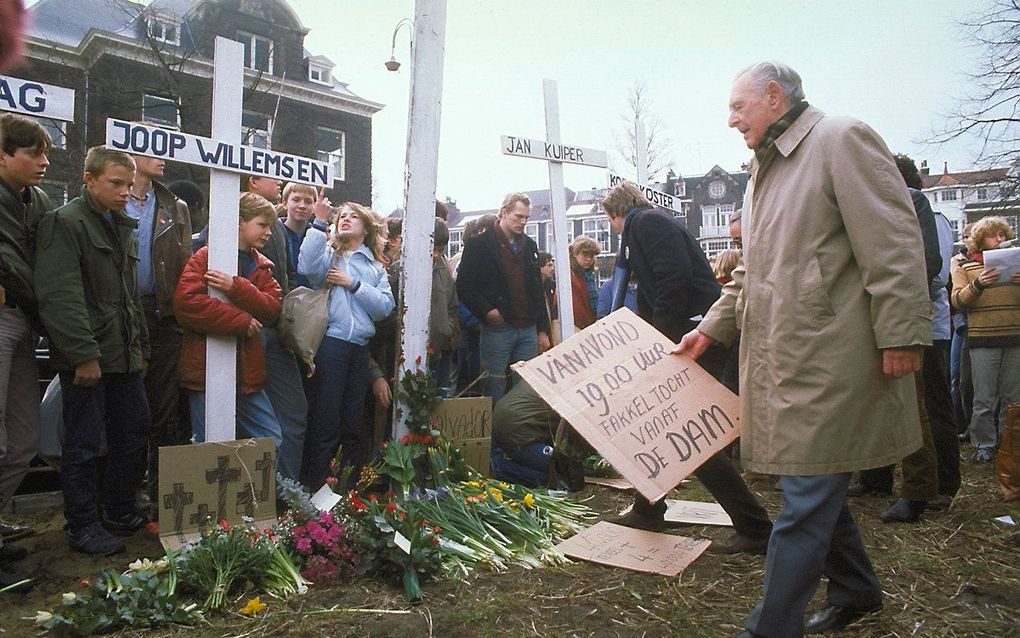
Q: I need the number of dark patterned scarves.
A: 1